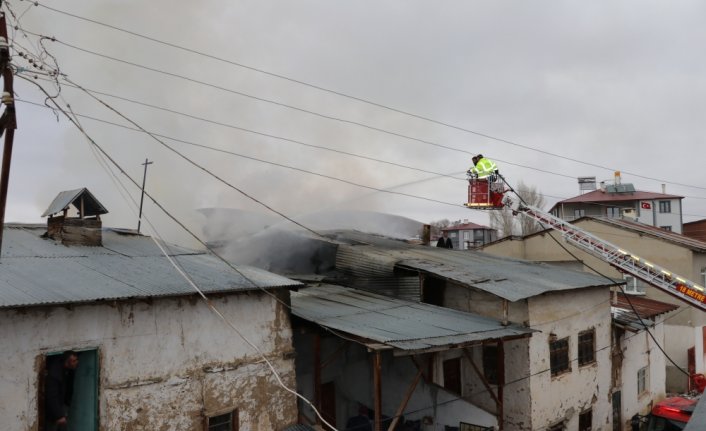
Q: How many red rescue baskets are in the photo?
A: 1